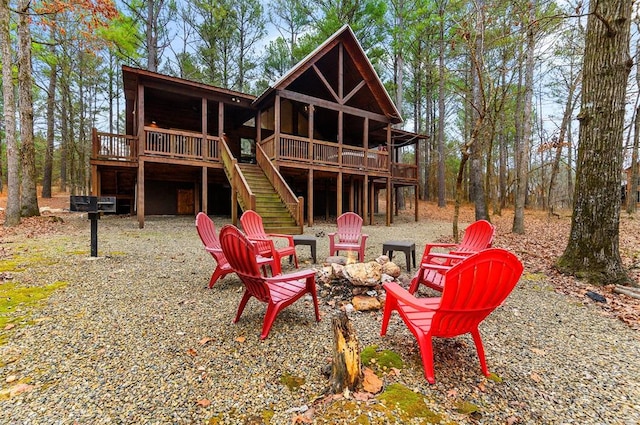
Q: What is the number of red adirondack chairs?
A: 6